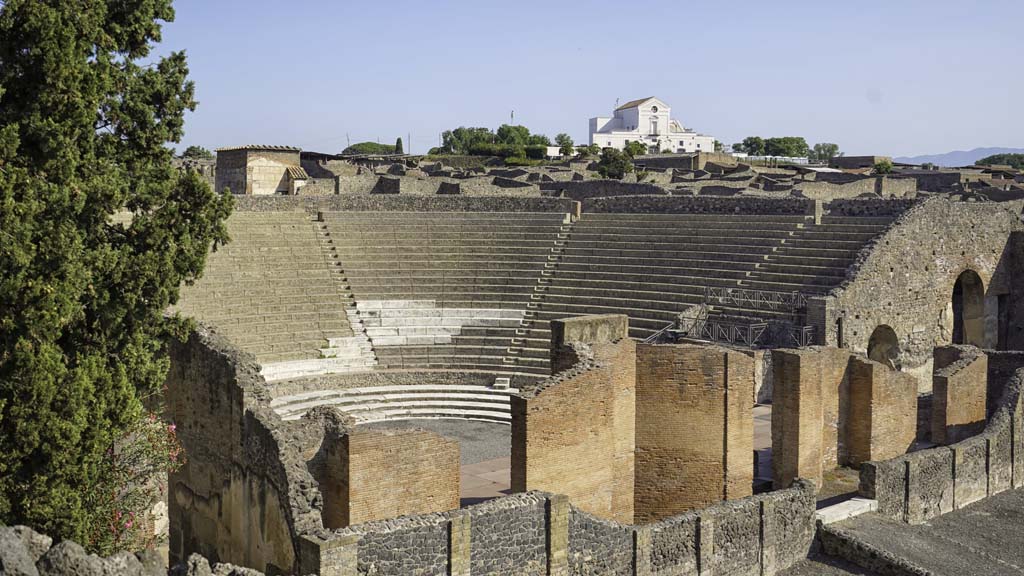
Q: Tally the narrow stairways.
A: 3